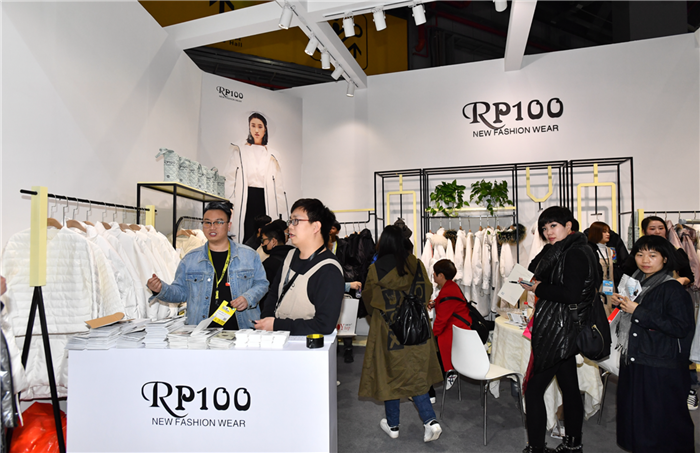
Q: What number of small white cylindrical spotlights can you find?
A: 9